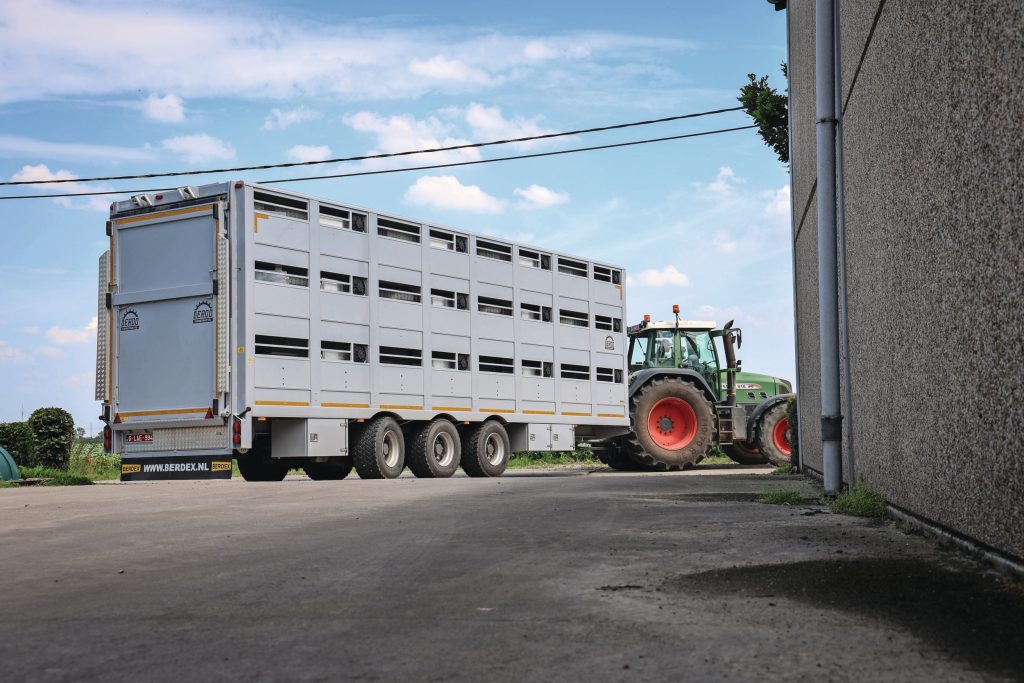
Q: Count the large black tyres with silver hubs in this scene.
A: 3